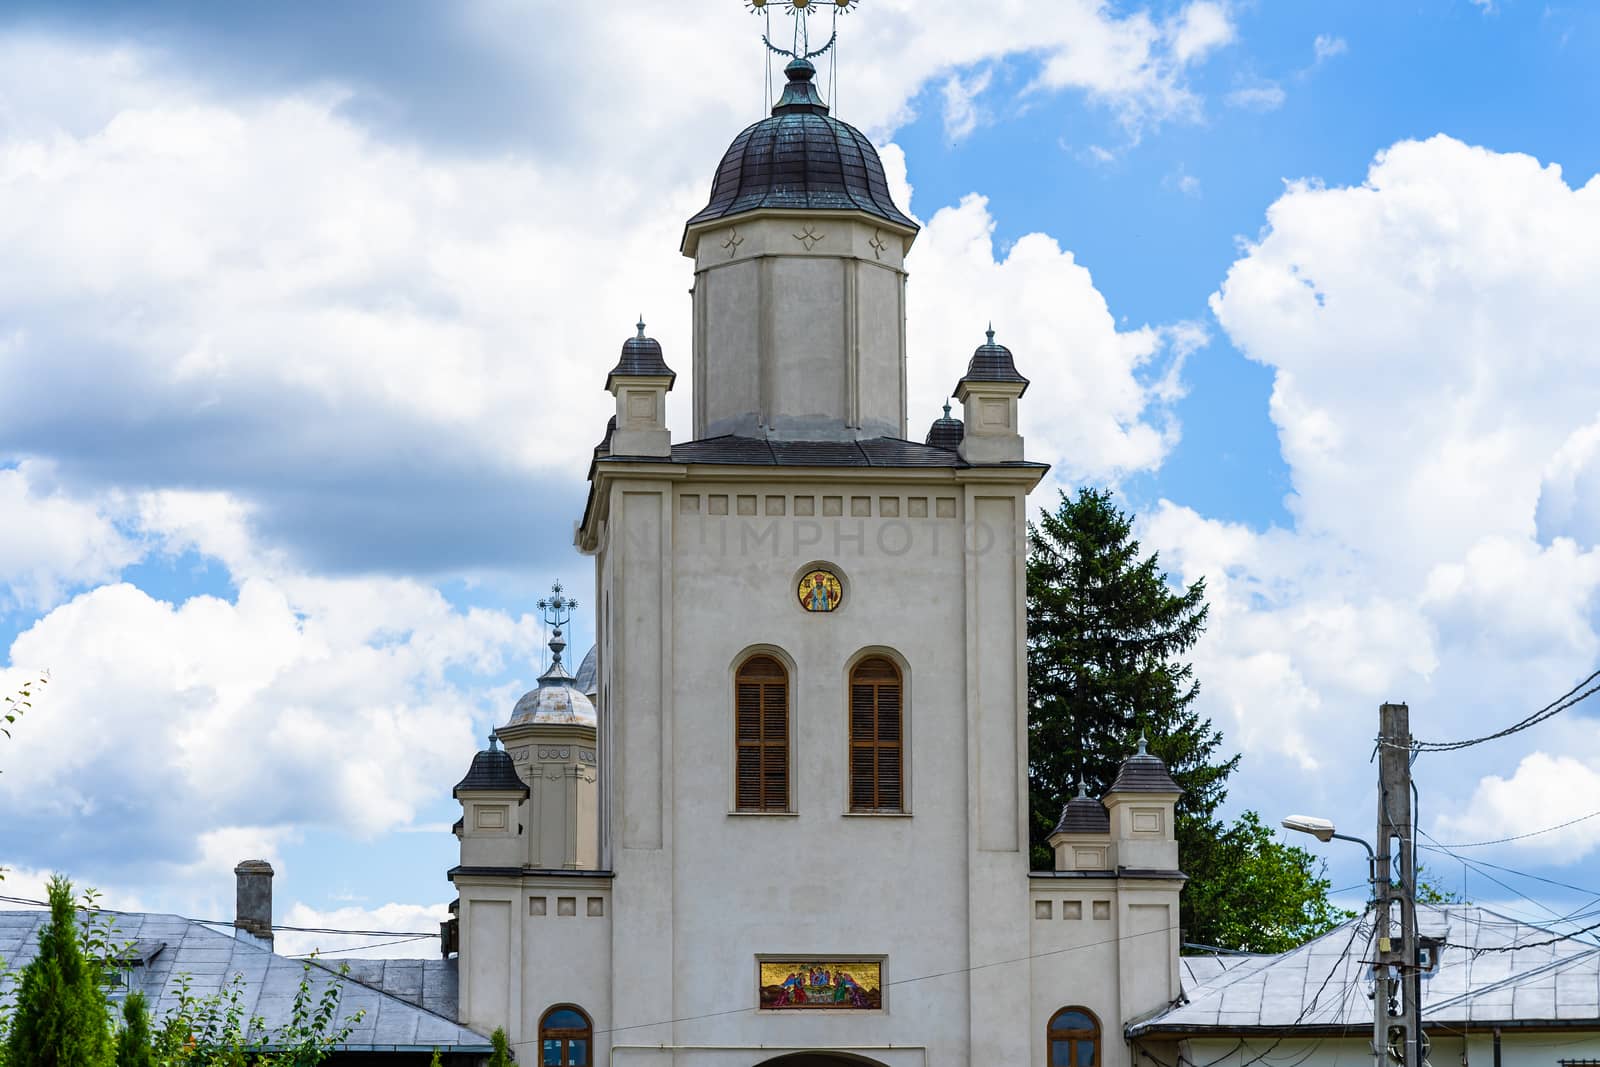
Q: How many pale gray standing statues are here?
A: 0